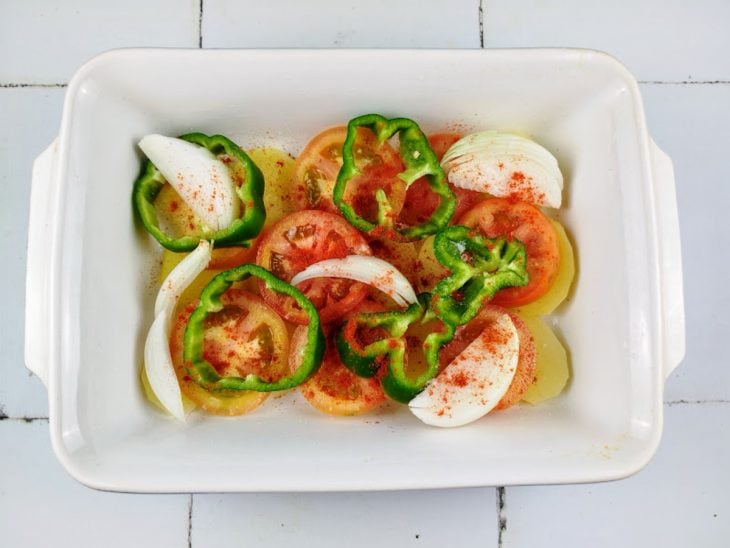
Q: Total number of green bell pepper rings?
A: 5